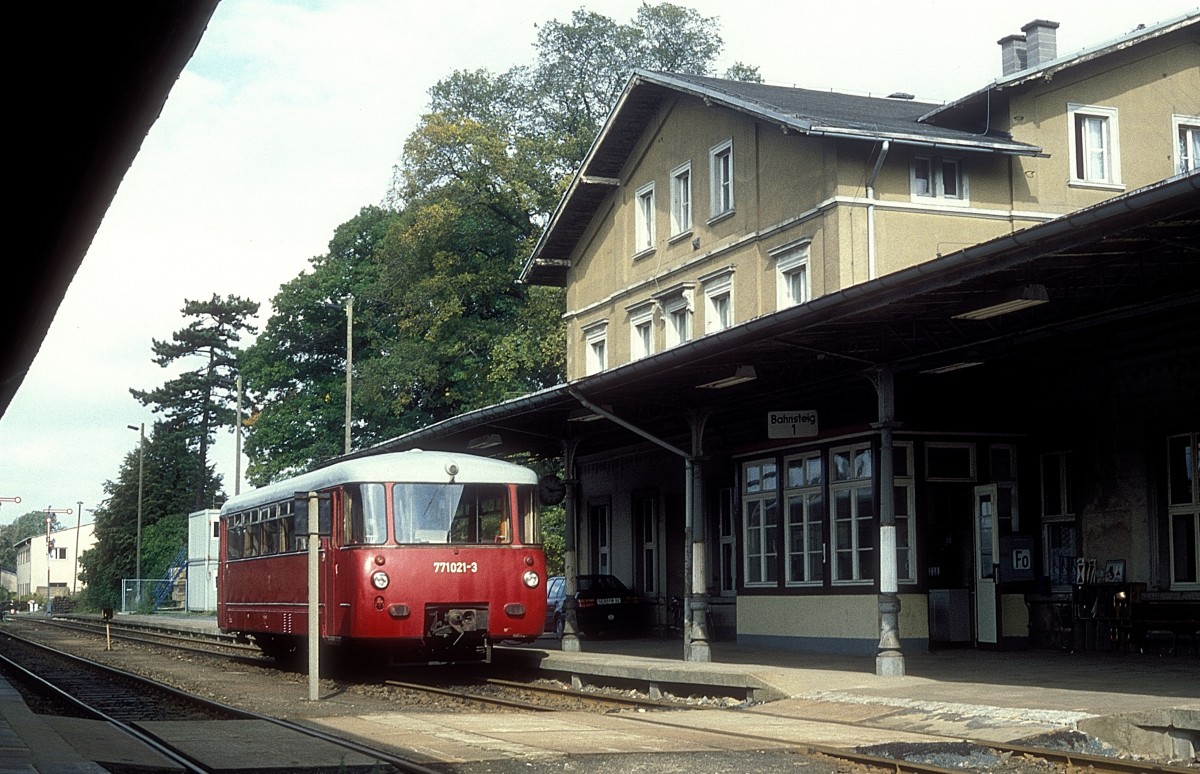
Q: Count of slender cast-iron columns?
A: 3